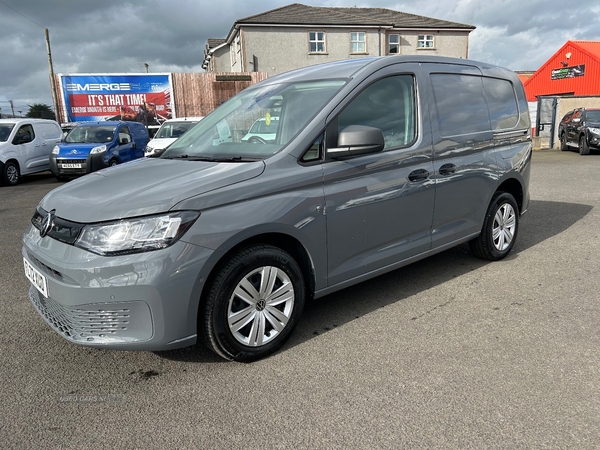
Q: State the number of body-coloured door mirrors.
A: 0